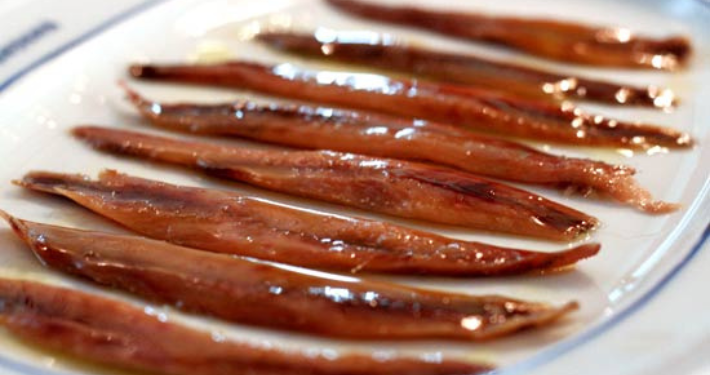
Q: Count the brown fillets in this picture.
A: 8